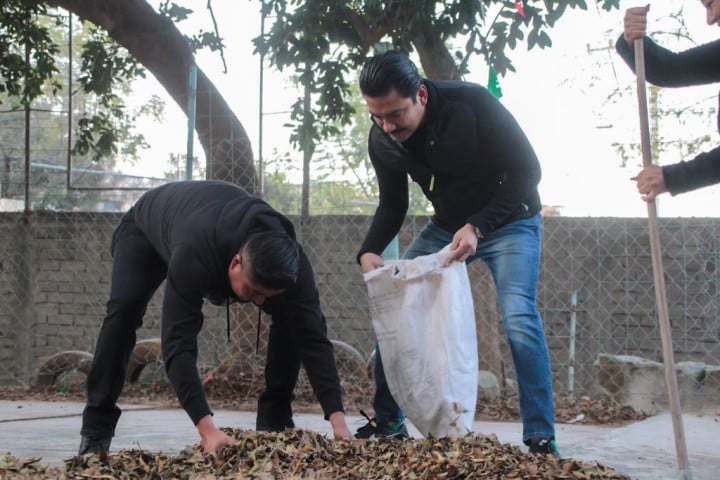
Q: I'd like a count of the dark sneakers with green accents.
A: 2